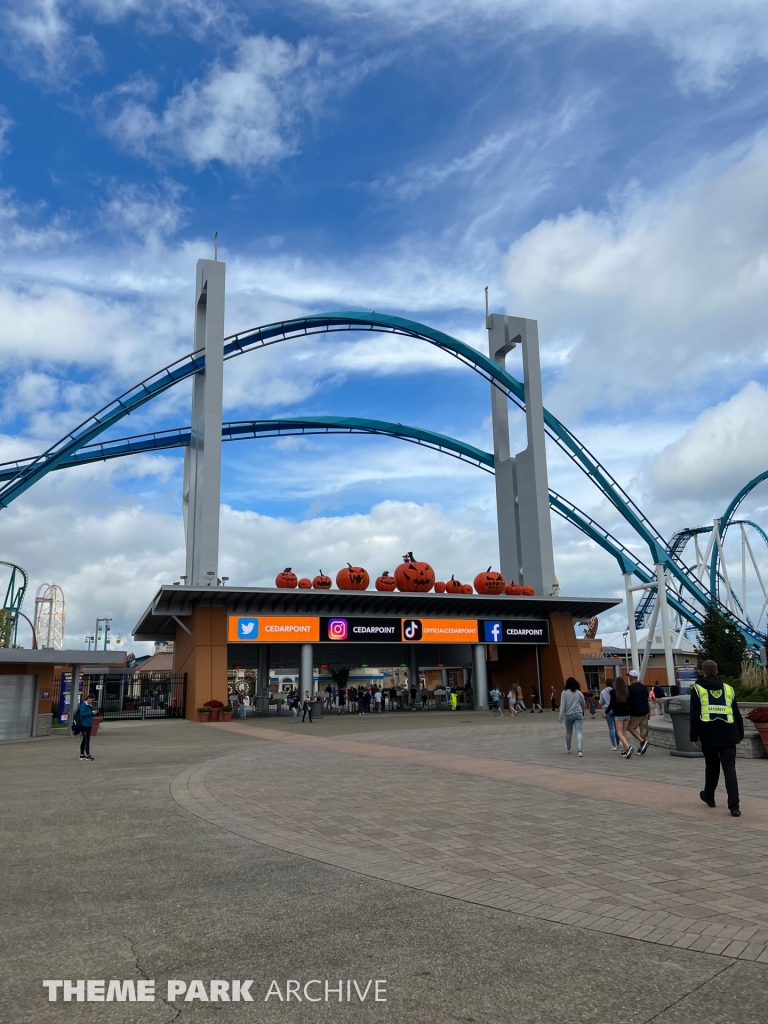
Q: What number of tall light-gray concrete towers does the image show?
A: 2